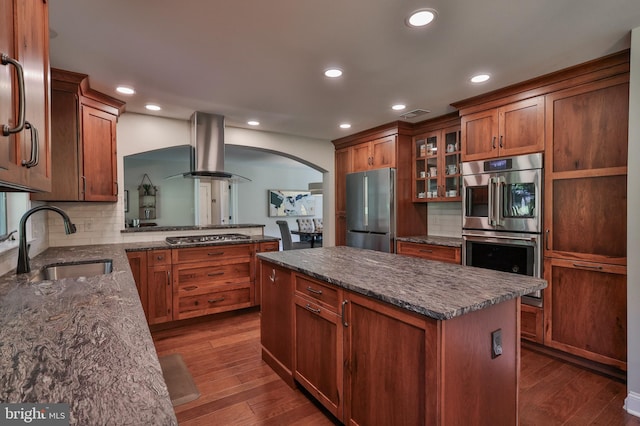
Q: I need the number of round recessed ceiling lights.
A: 8